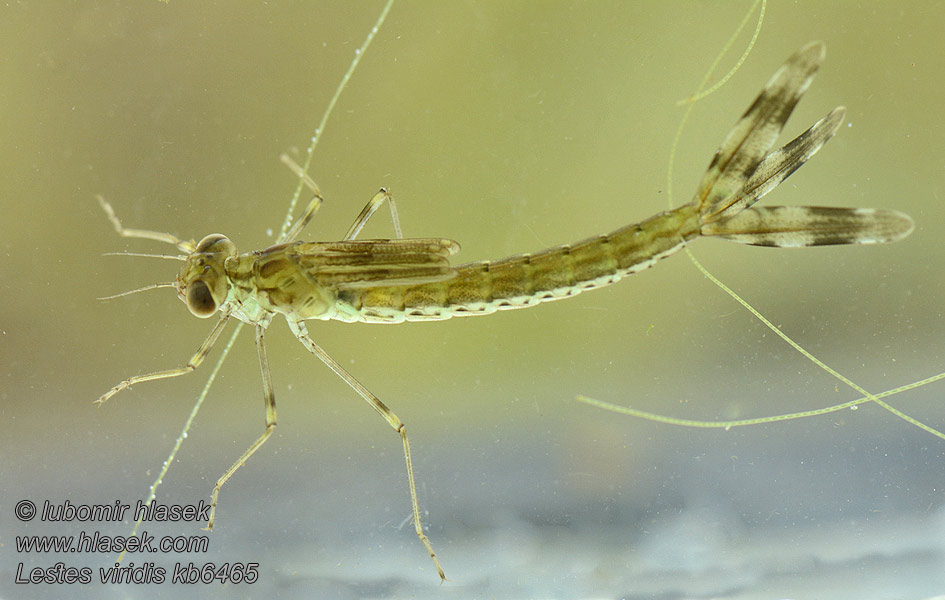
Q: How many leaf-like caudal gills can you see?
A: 3